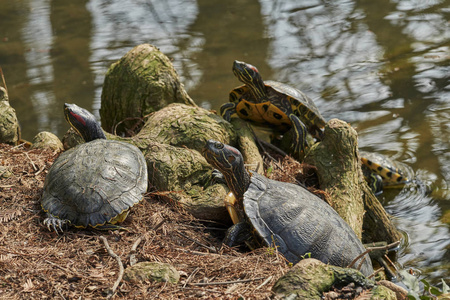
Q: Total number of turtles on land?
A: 3